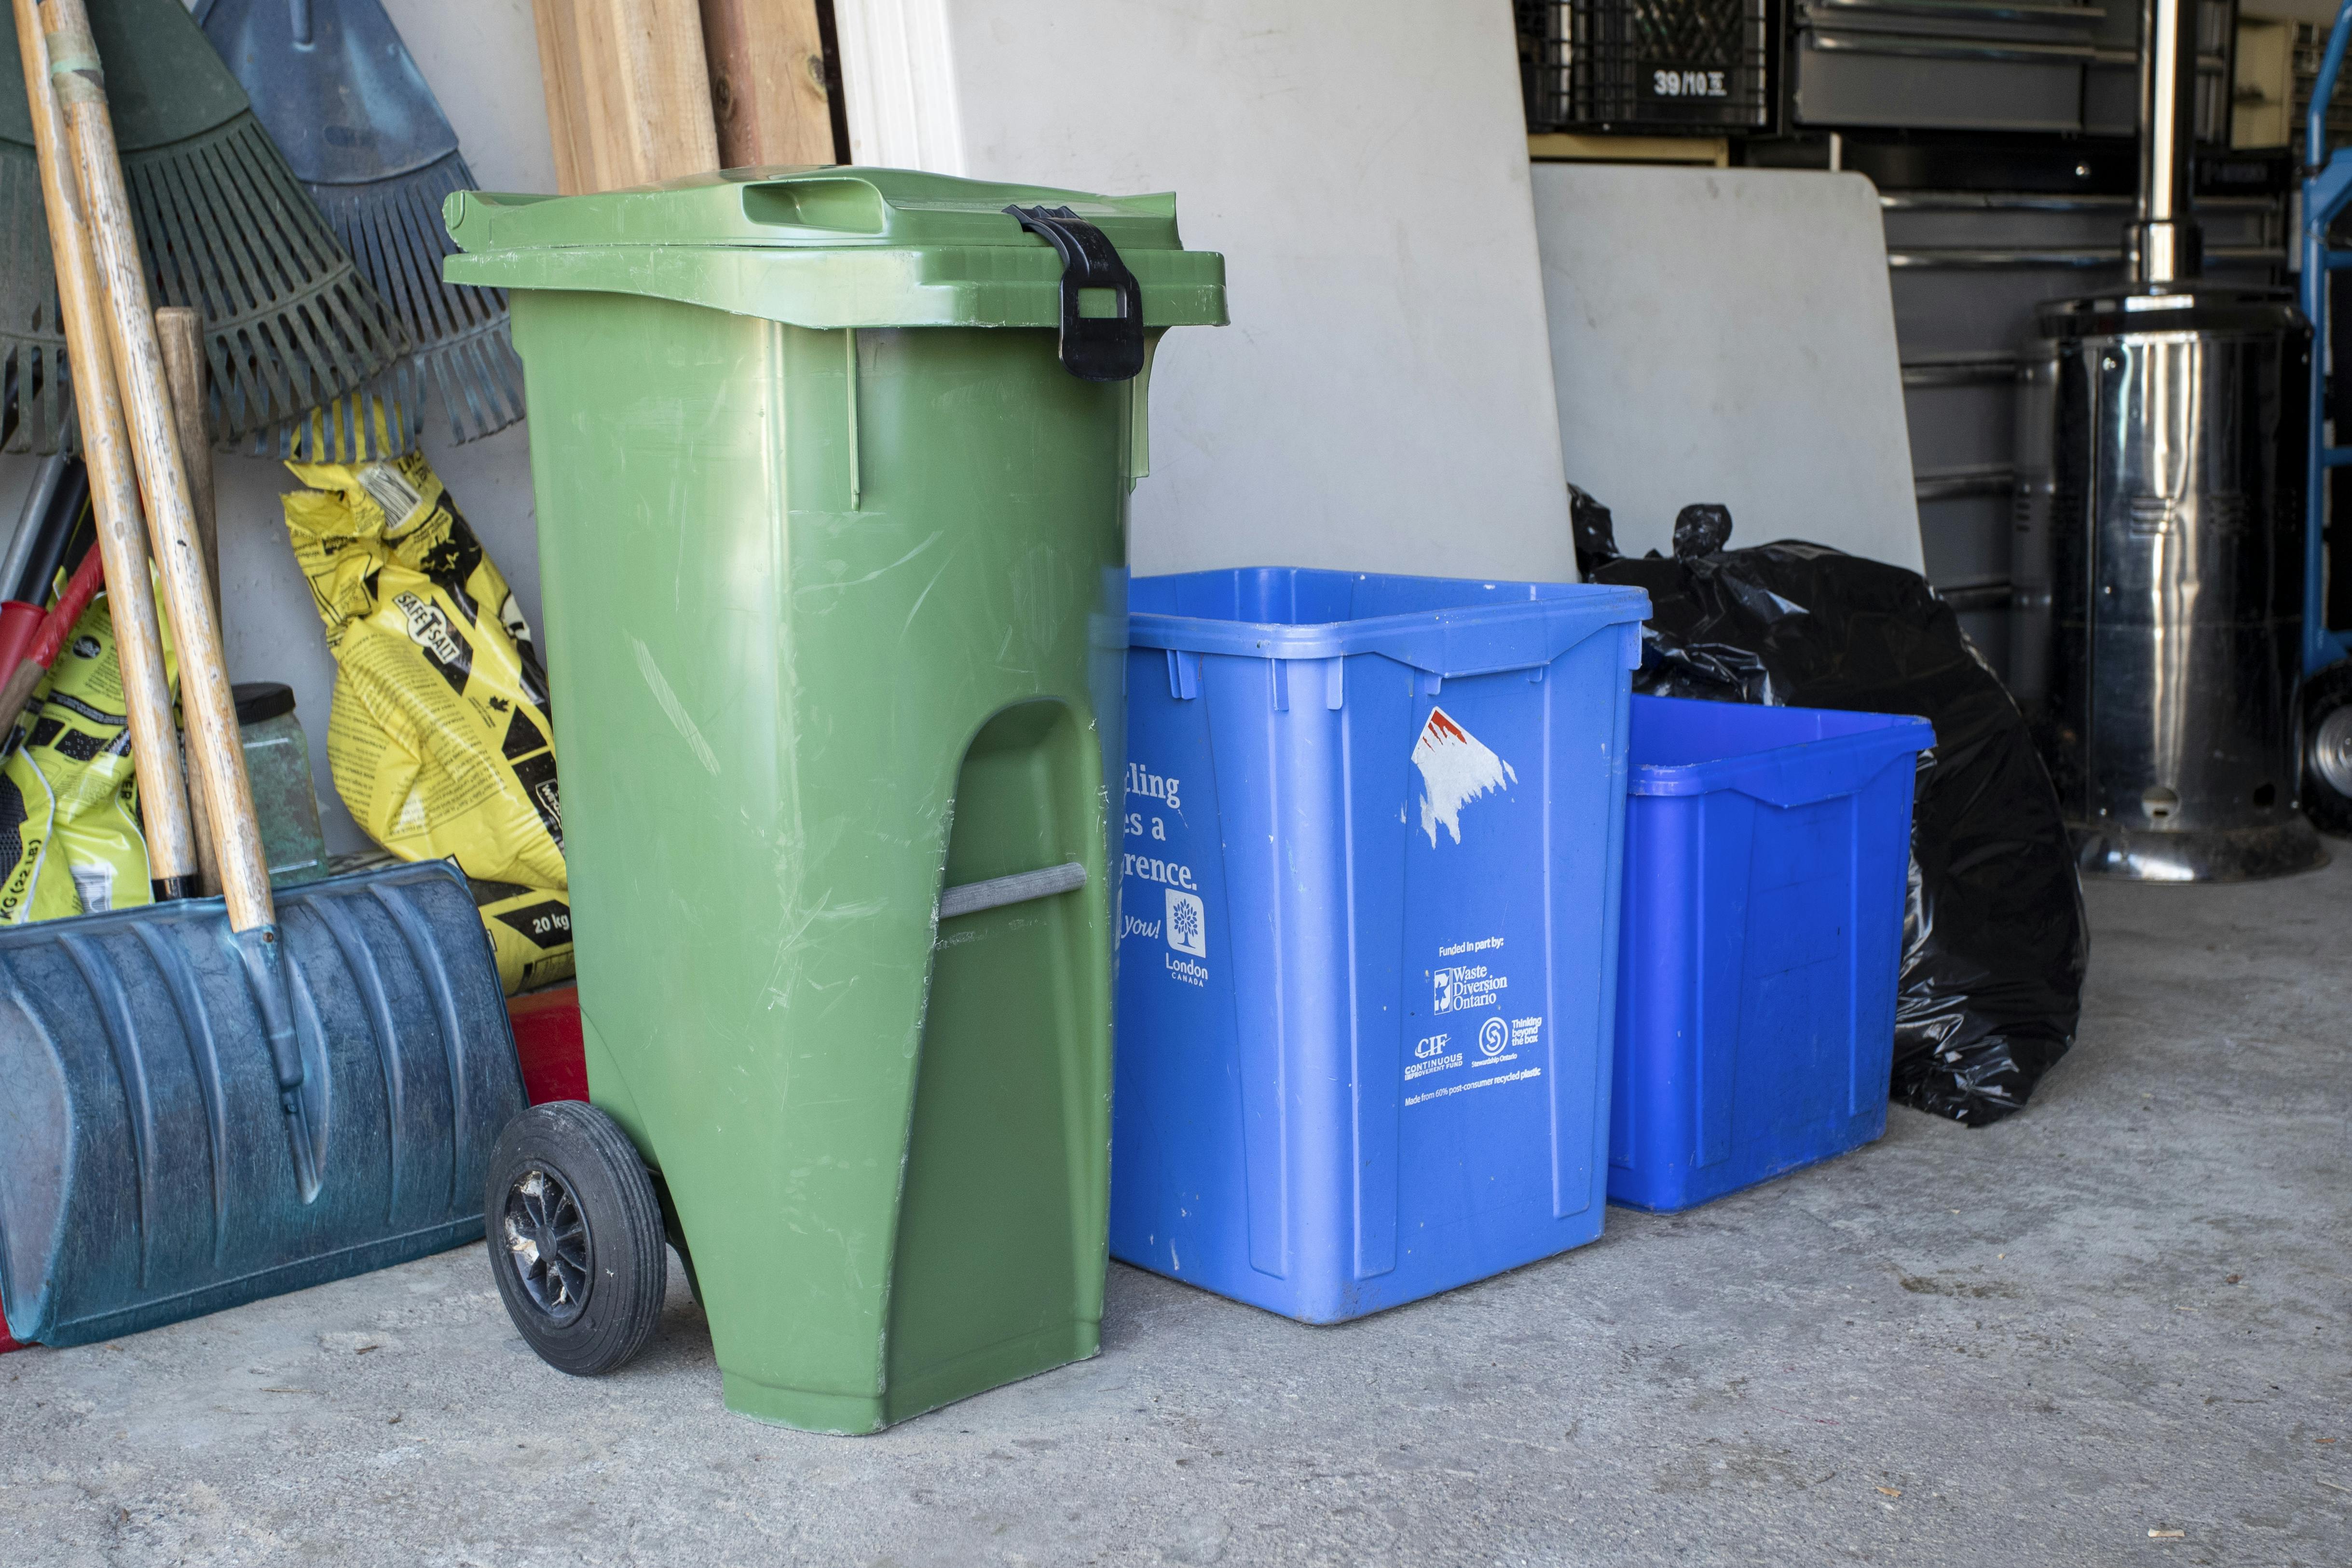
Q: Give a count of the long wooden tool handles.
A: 3